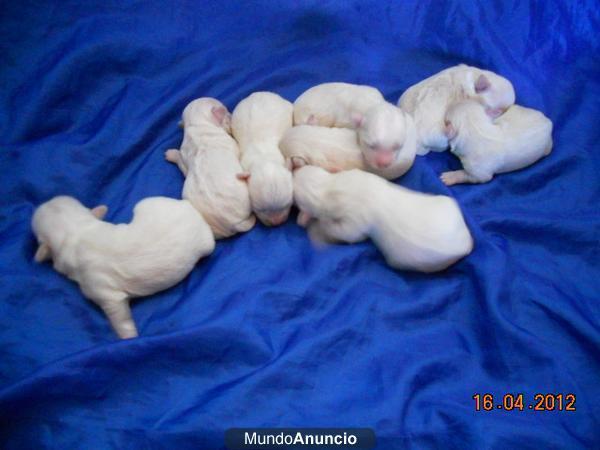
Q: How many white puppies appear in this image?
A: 8